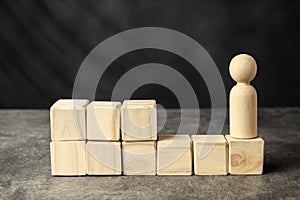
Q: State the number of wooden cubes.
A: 9